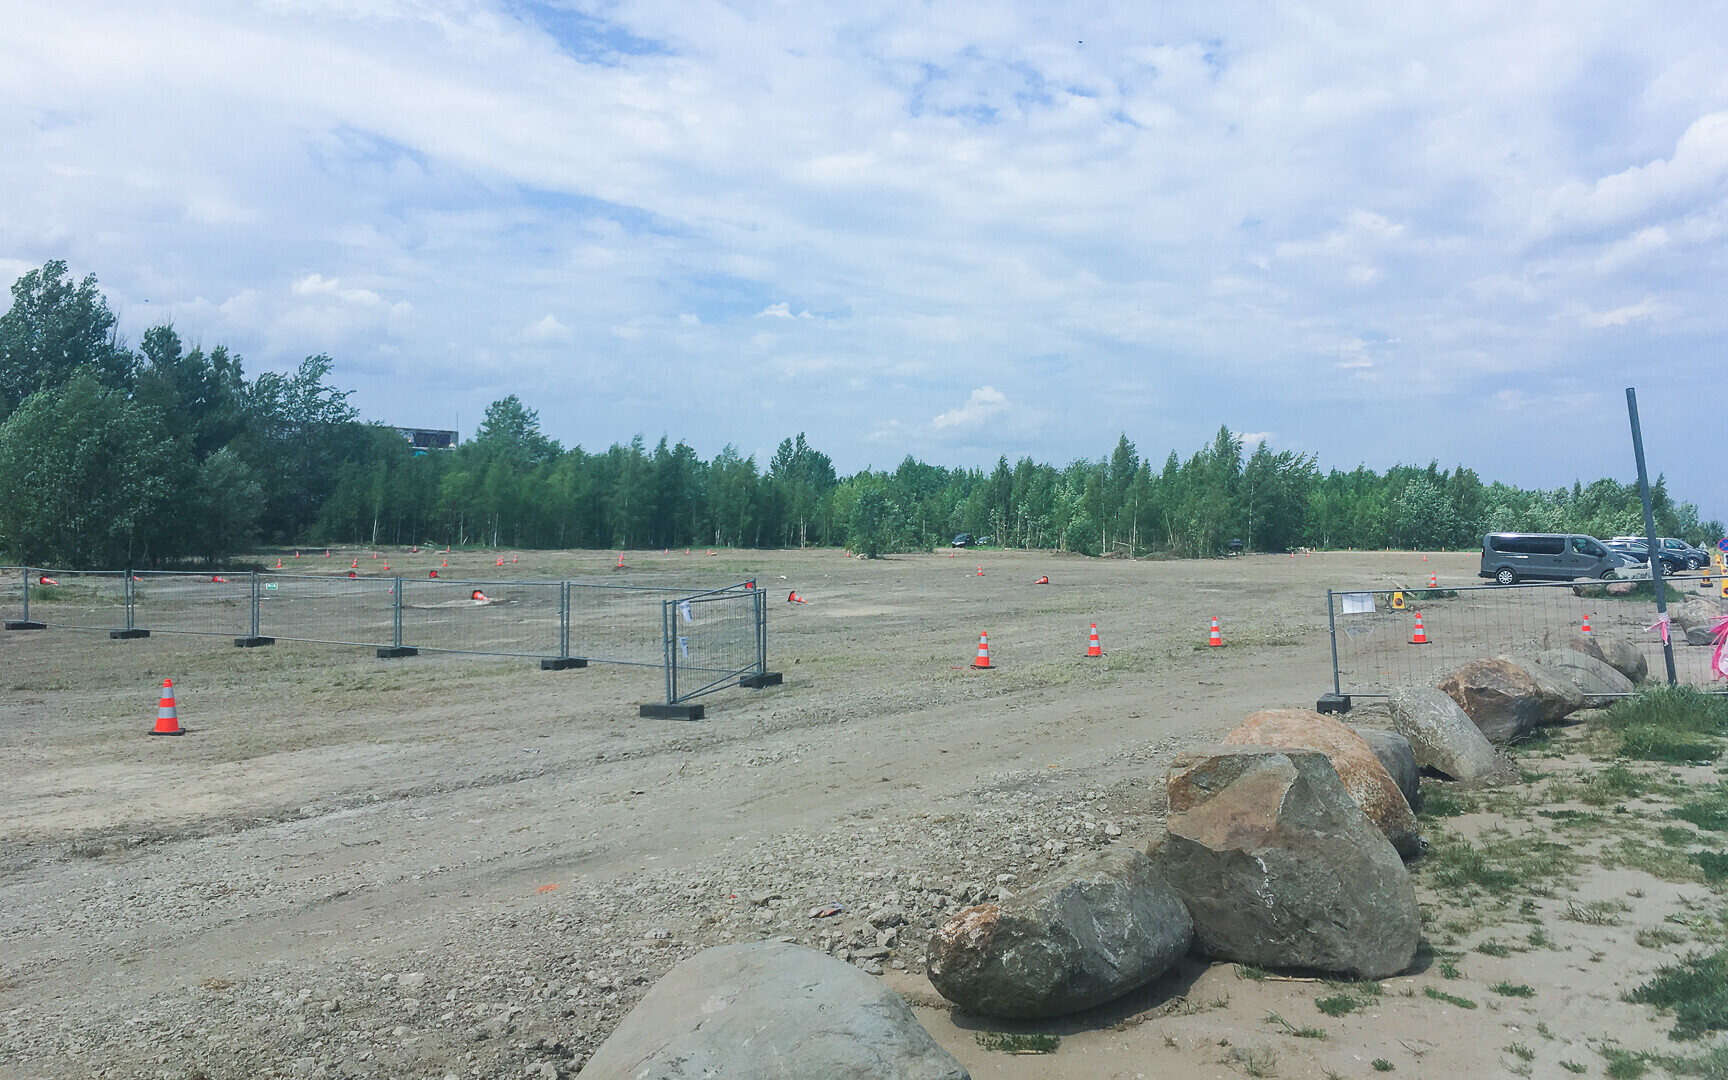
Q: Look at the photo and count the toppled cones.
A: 9